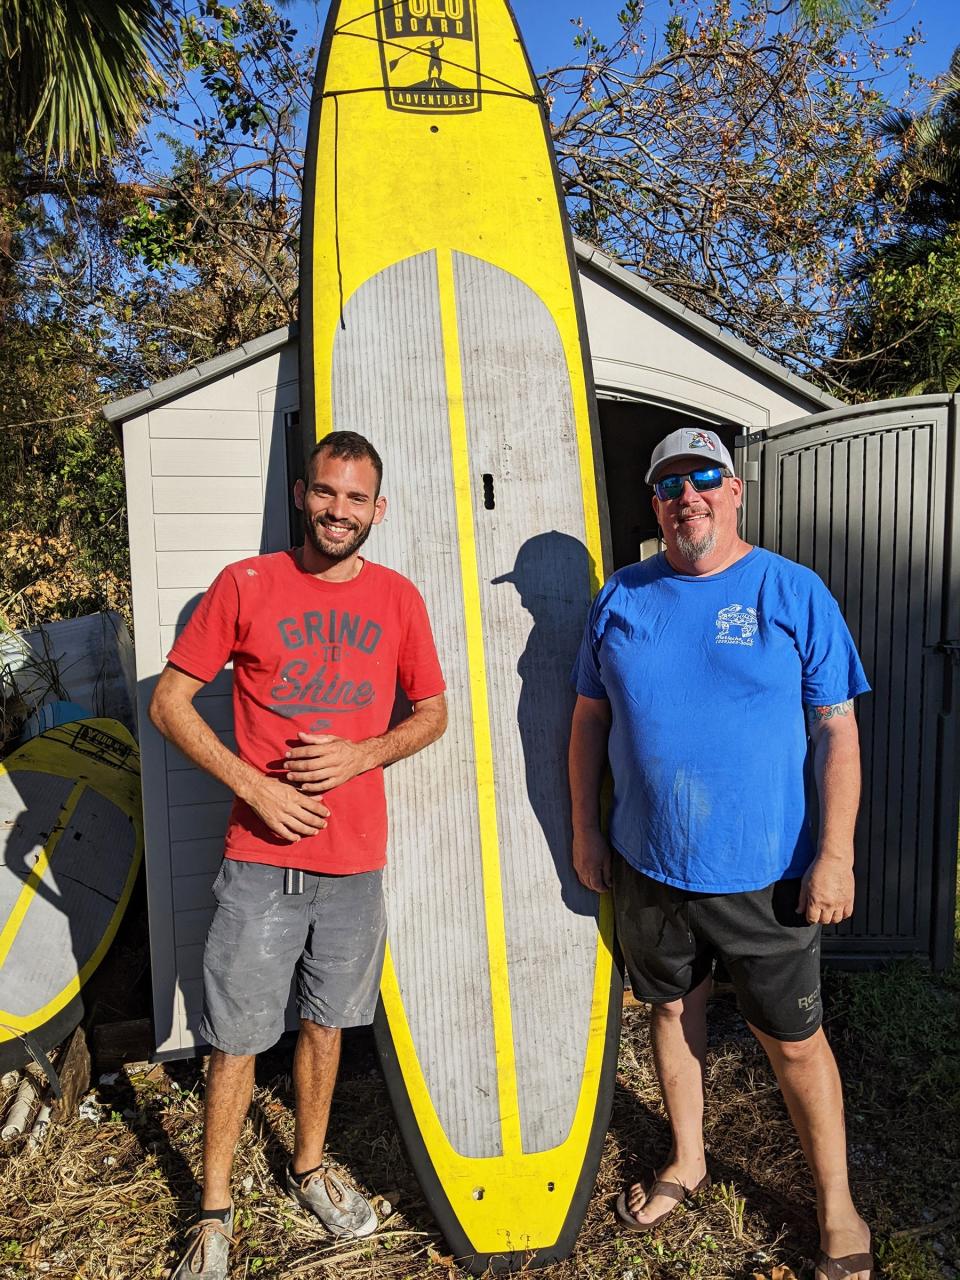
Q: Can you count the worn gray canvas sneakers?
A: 2